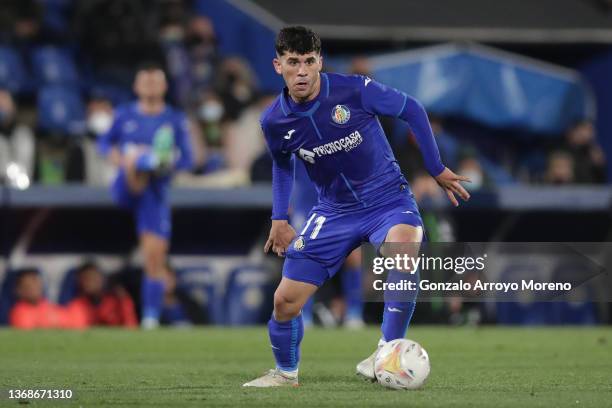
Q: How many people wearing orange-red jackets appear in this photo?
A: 2